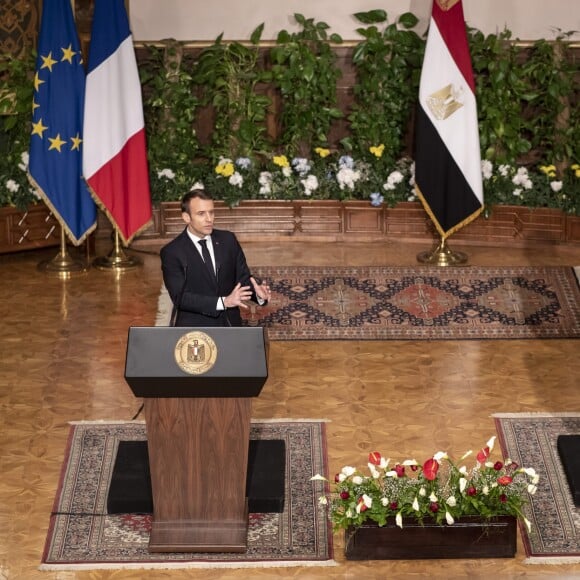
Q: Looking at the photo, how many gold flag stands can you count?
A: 3